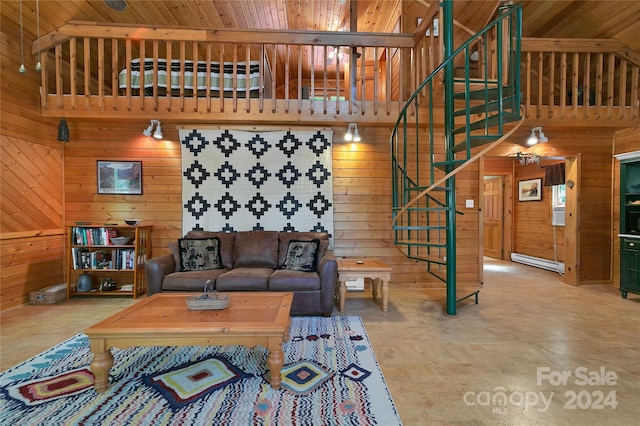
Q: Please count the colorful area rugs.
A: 1